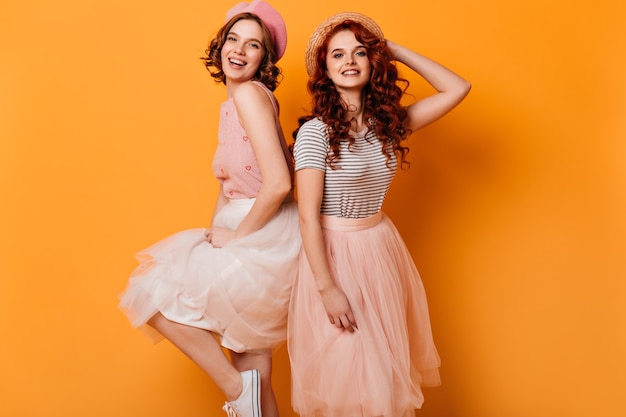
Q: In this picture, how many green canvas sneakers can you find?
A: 0